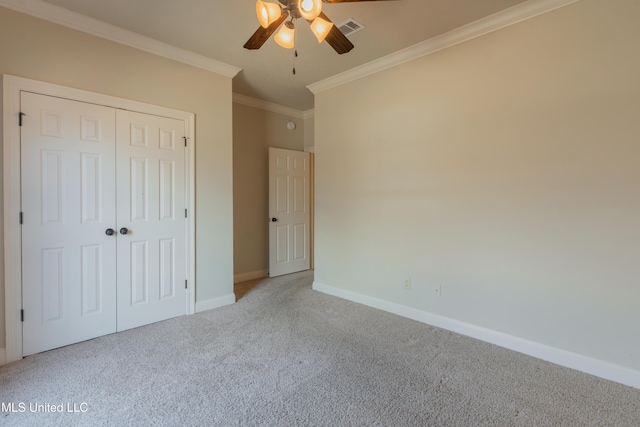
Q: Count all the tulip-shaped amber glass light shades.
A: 4